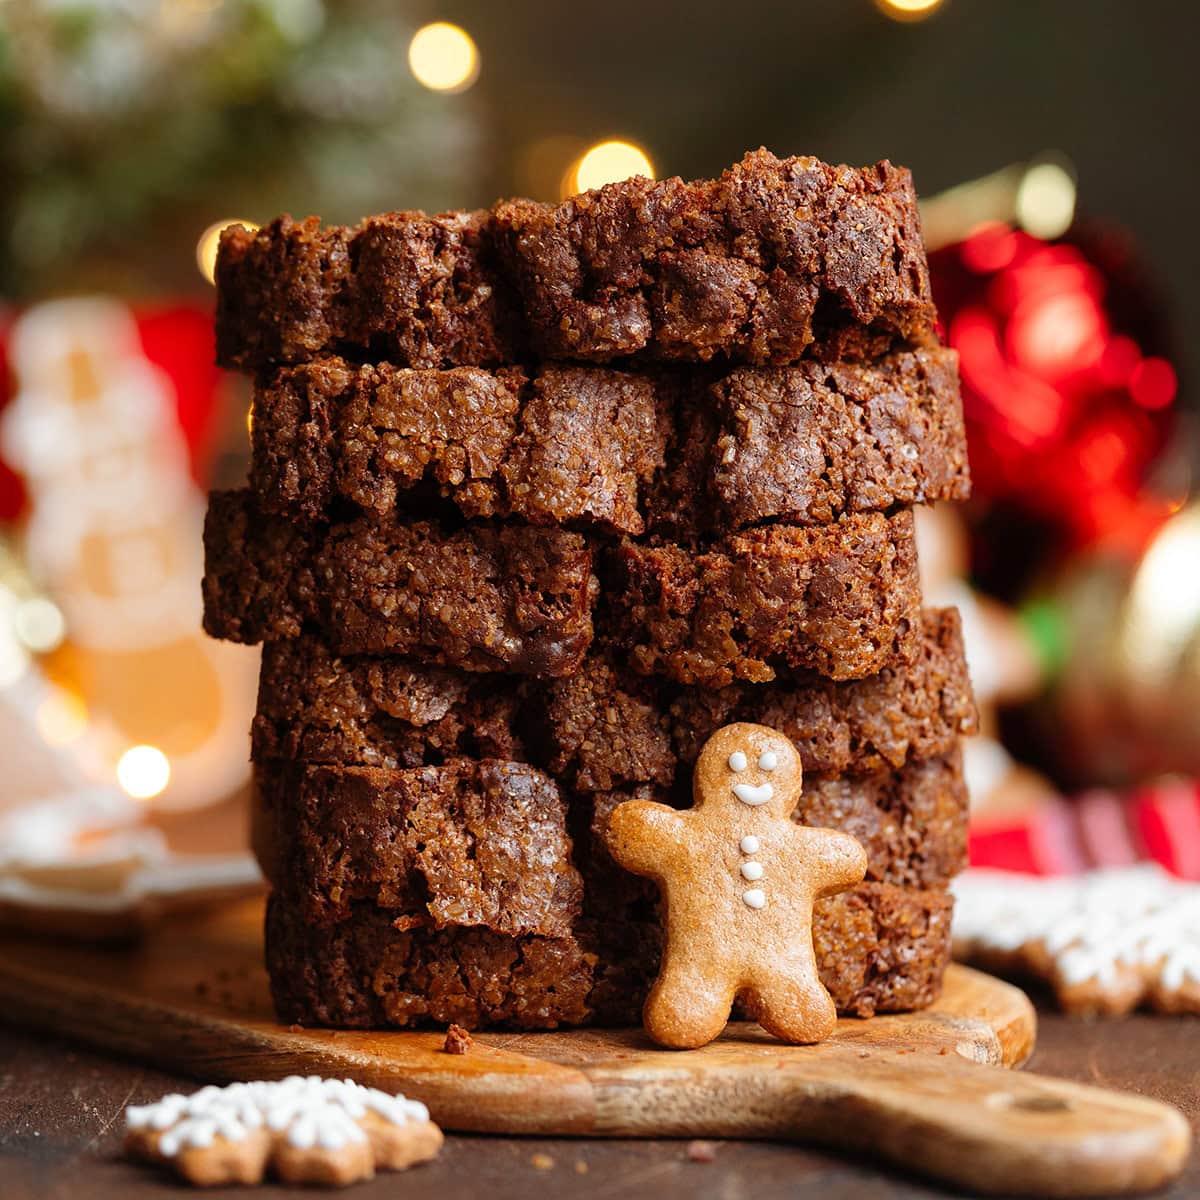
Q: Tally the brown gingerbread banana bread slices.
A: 6